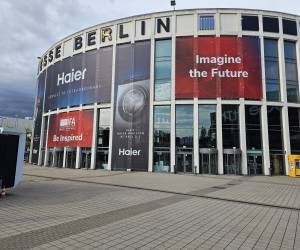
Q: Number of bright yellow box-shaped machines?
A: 1